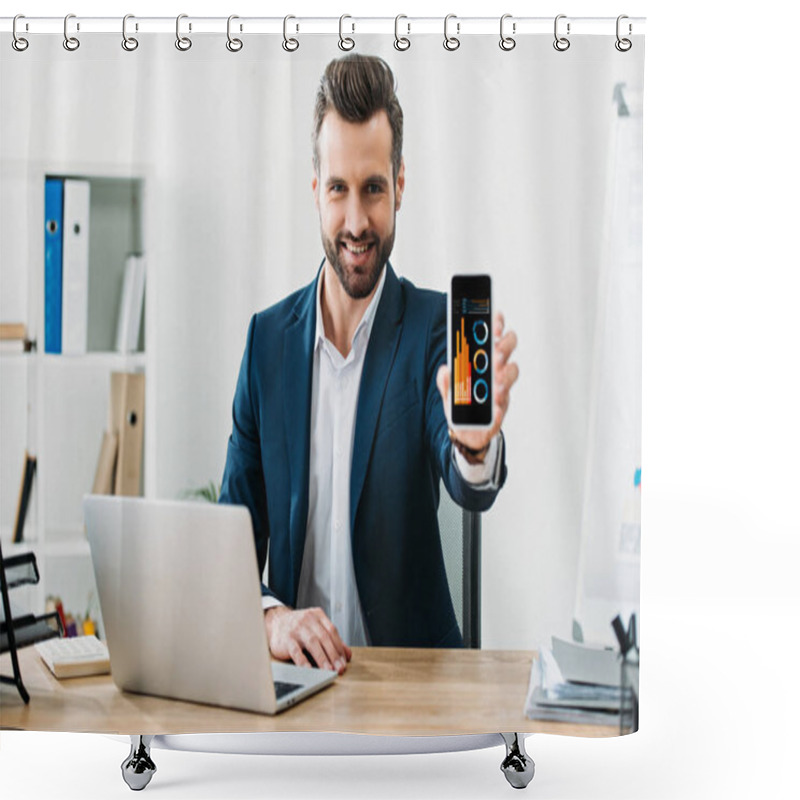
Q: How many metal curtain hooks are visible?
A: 12